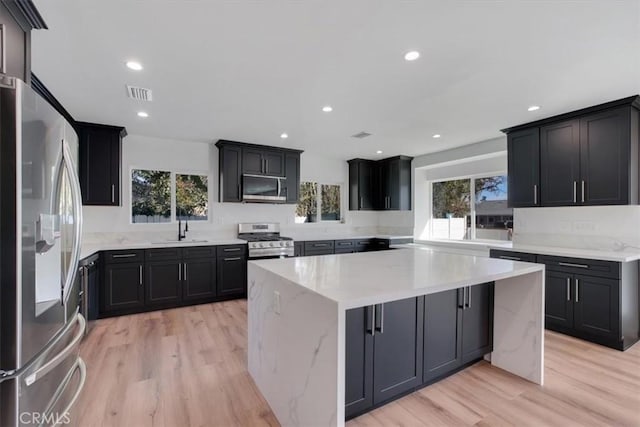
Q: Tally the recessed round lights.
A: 8